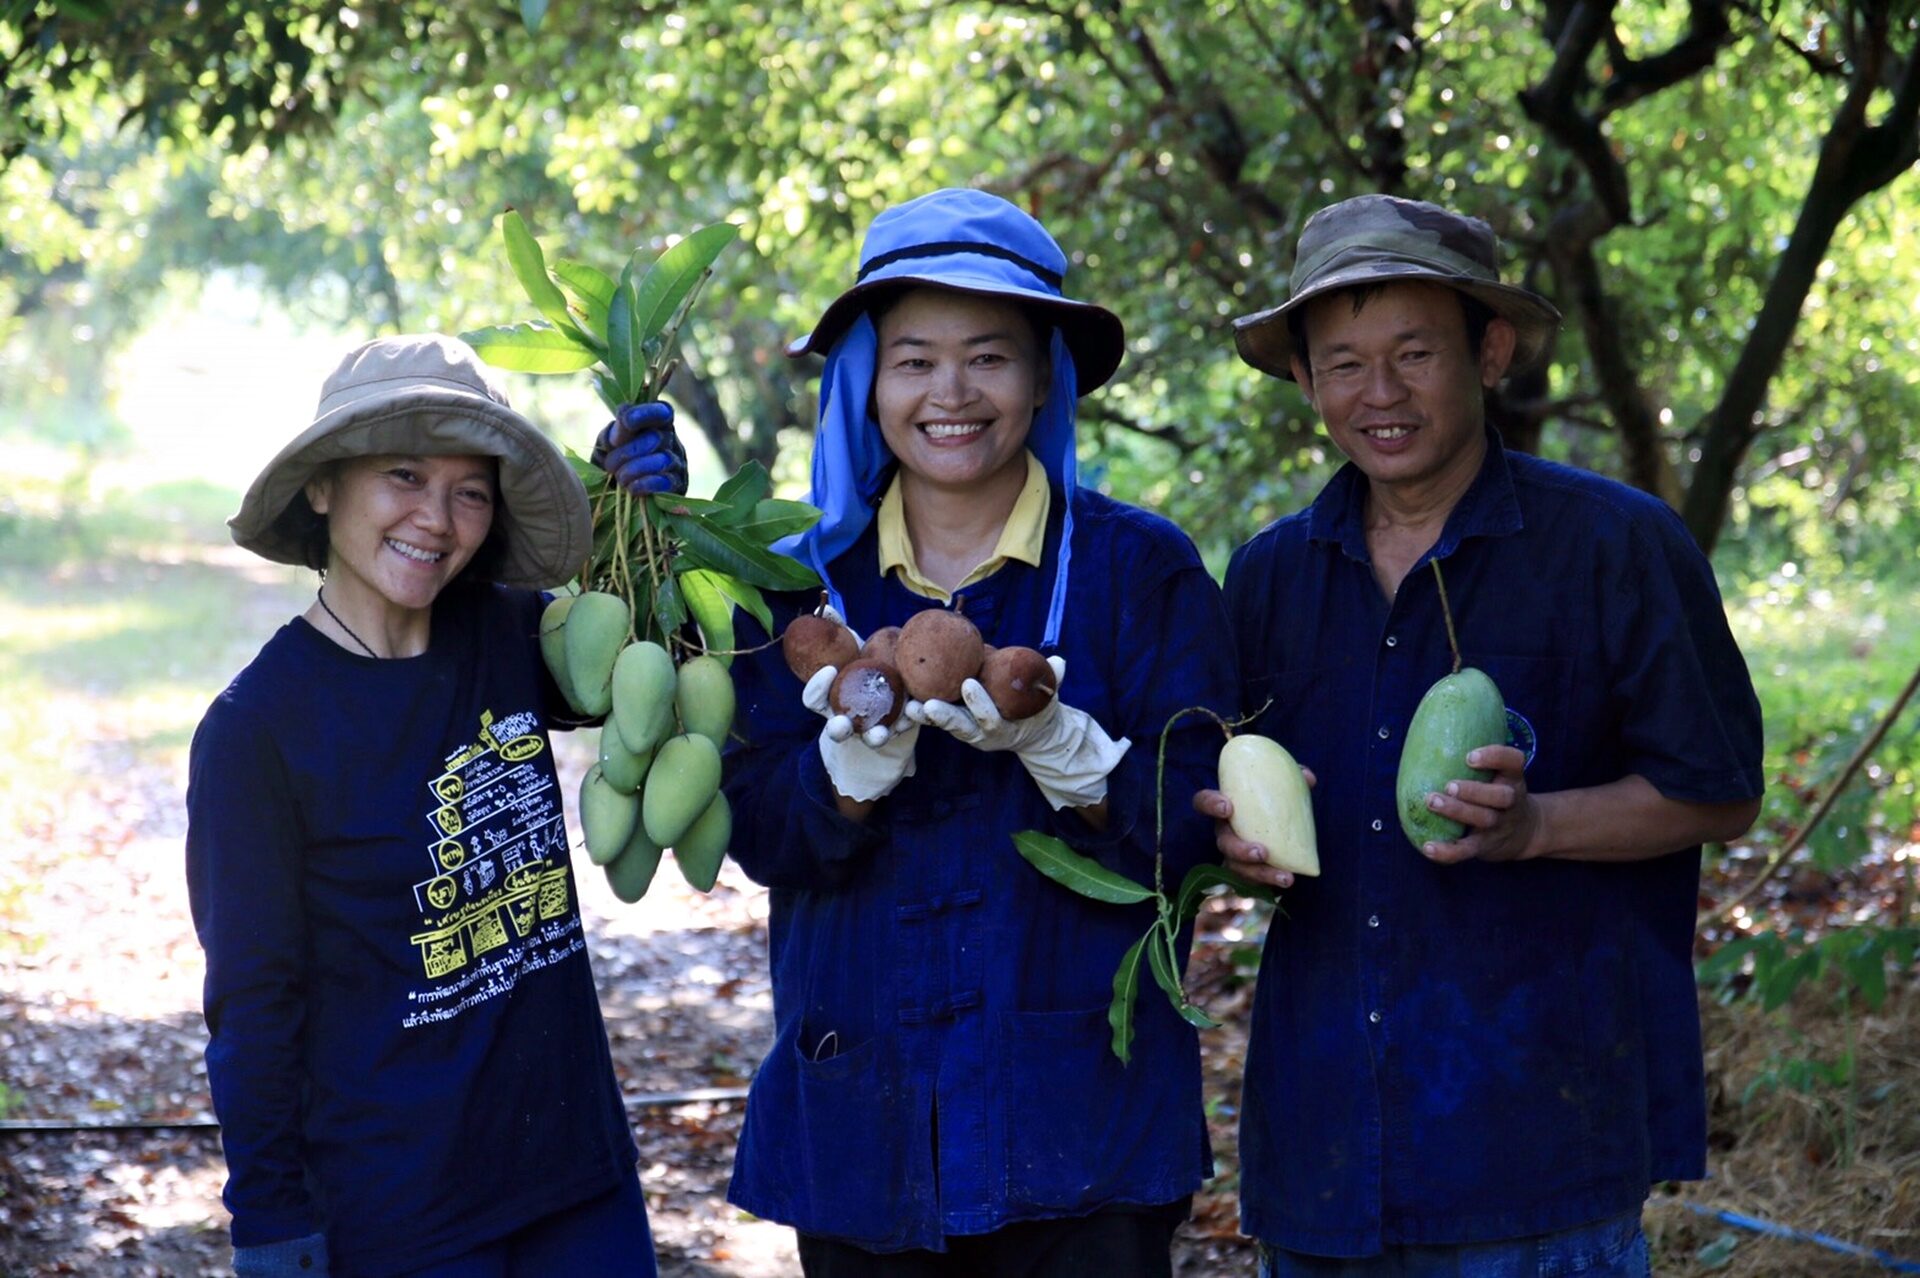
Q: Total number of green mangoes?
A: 10